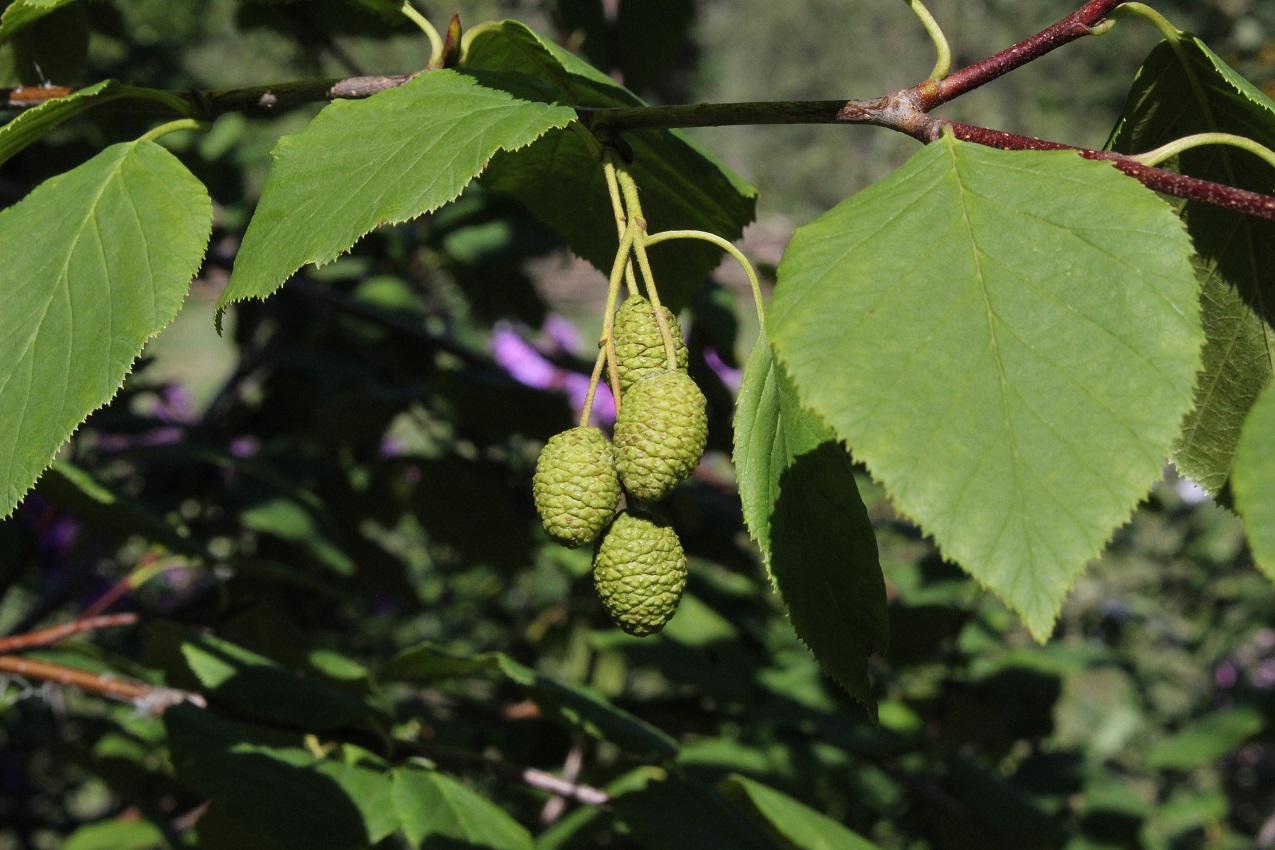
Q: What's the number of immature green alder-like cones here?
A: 4